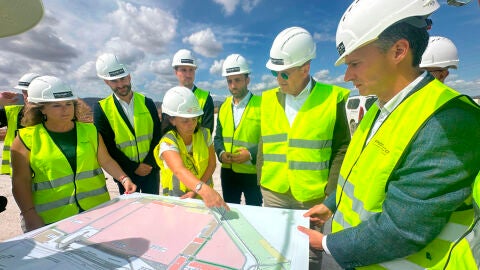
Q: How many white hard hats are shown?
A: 9